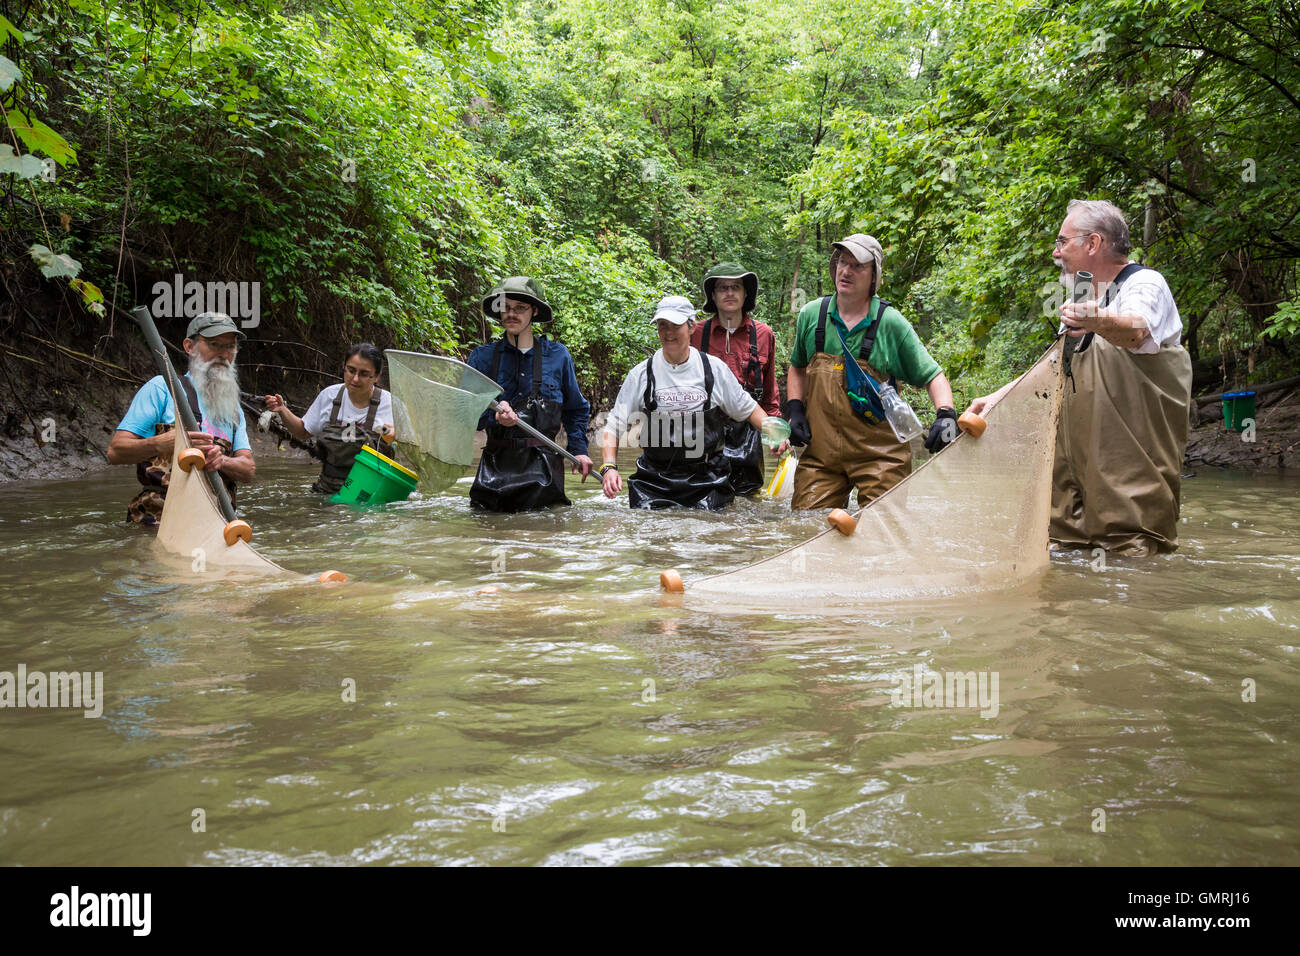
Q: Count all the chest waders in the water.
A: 7